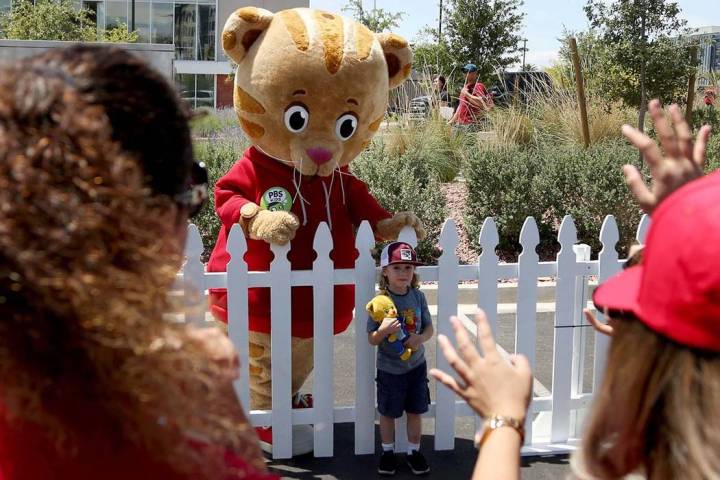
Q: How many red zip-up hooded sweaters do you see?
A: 1